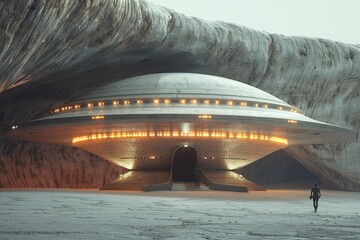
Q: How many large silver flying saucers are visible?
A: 1